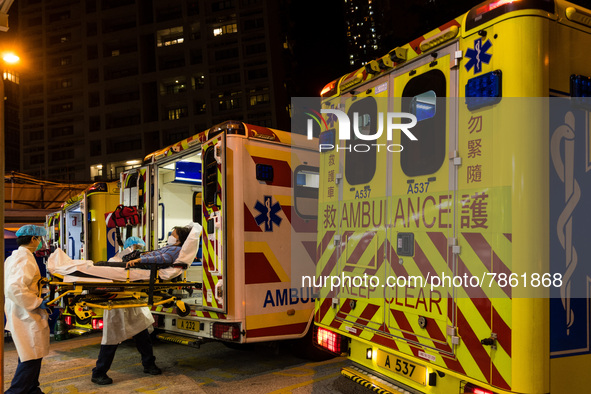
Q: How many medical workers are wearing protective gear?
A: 2